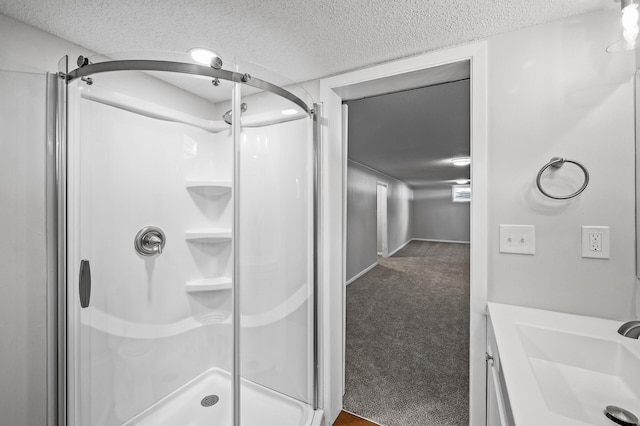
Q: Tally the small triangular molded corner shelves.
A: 3